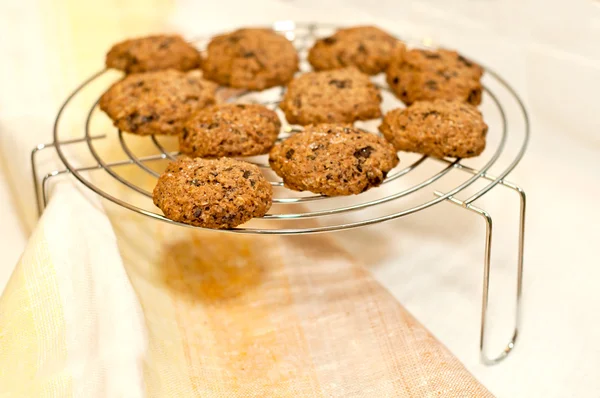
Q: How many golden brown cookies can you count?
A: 10